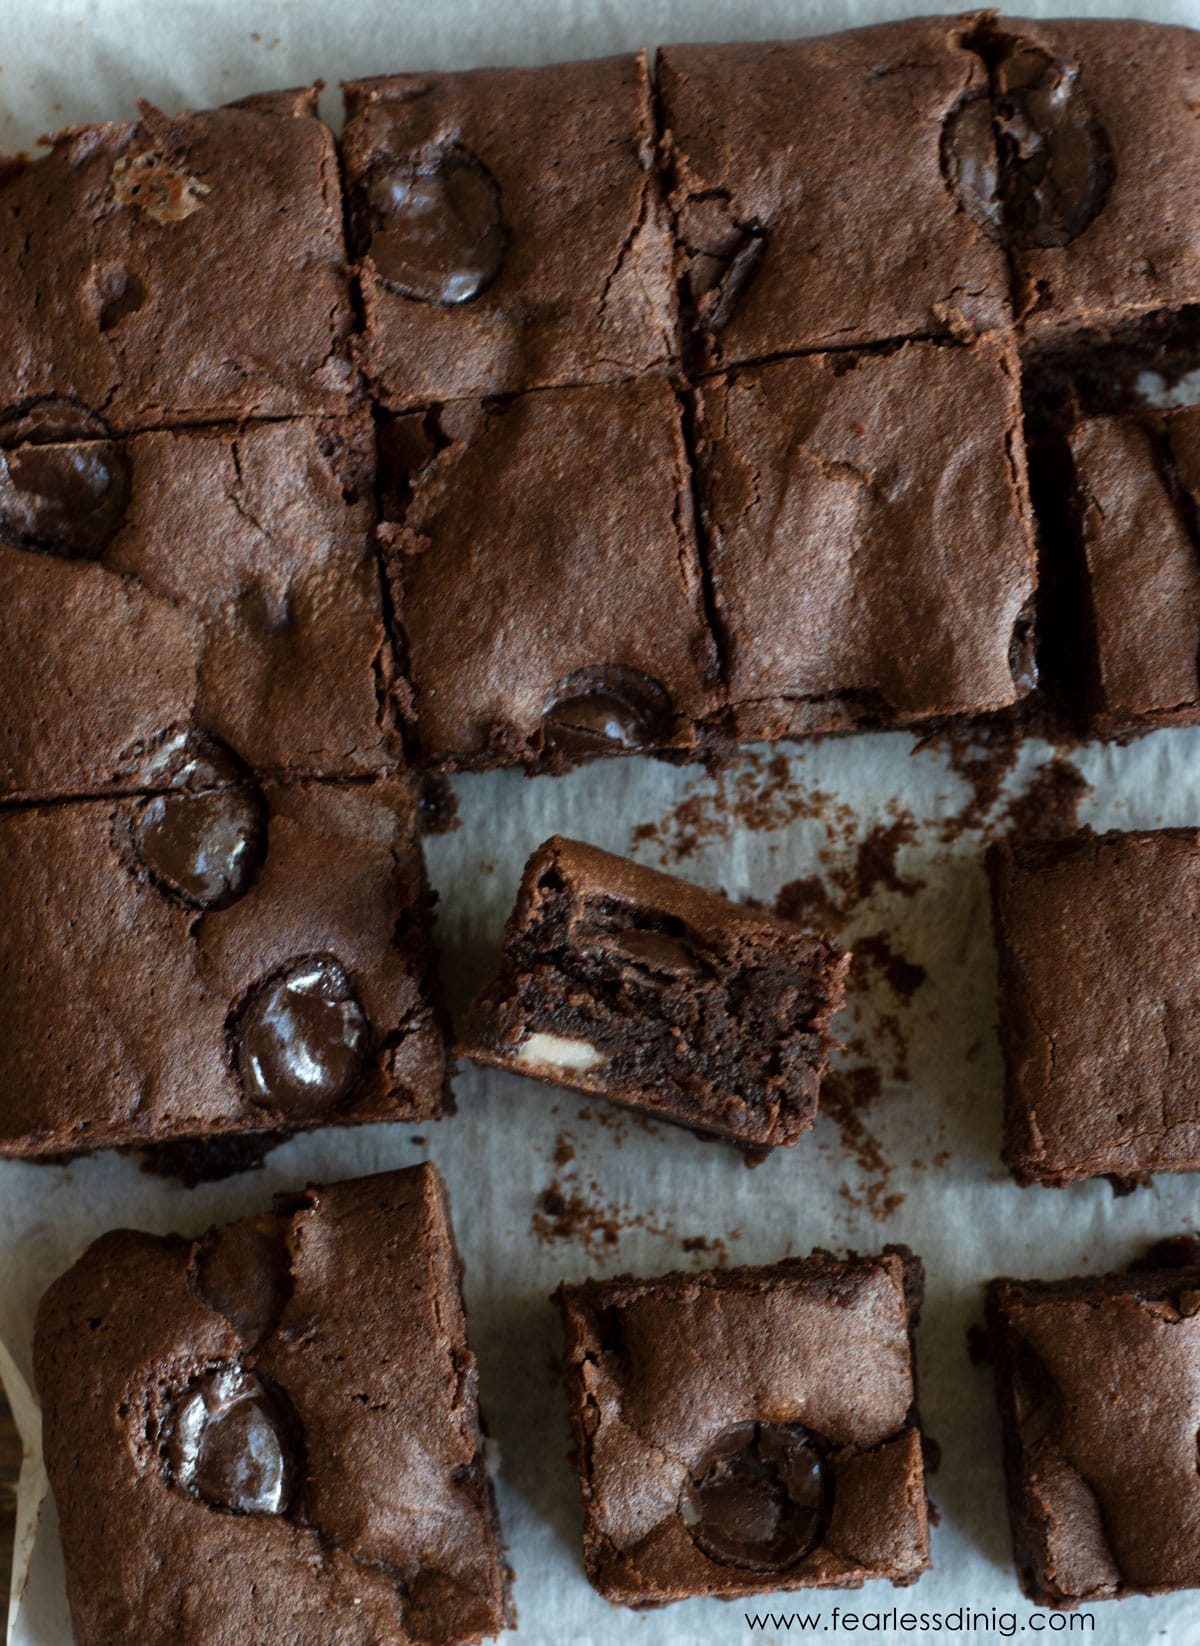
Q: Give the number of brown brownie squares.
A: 14